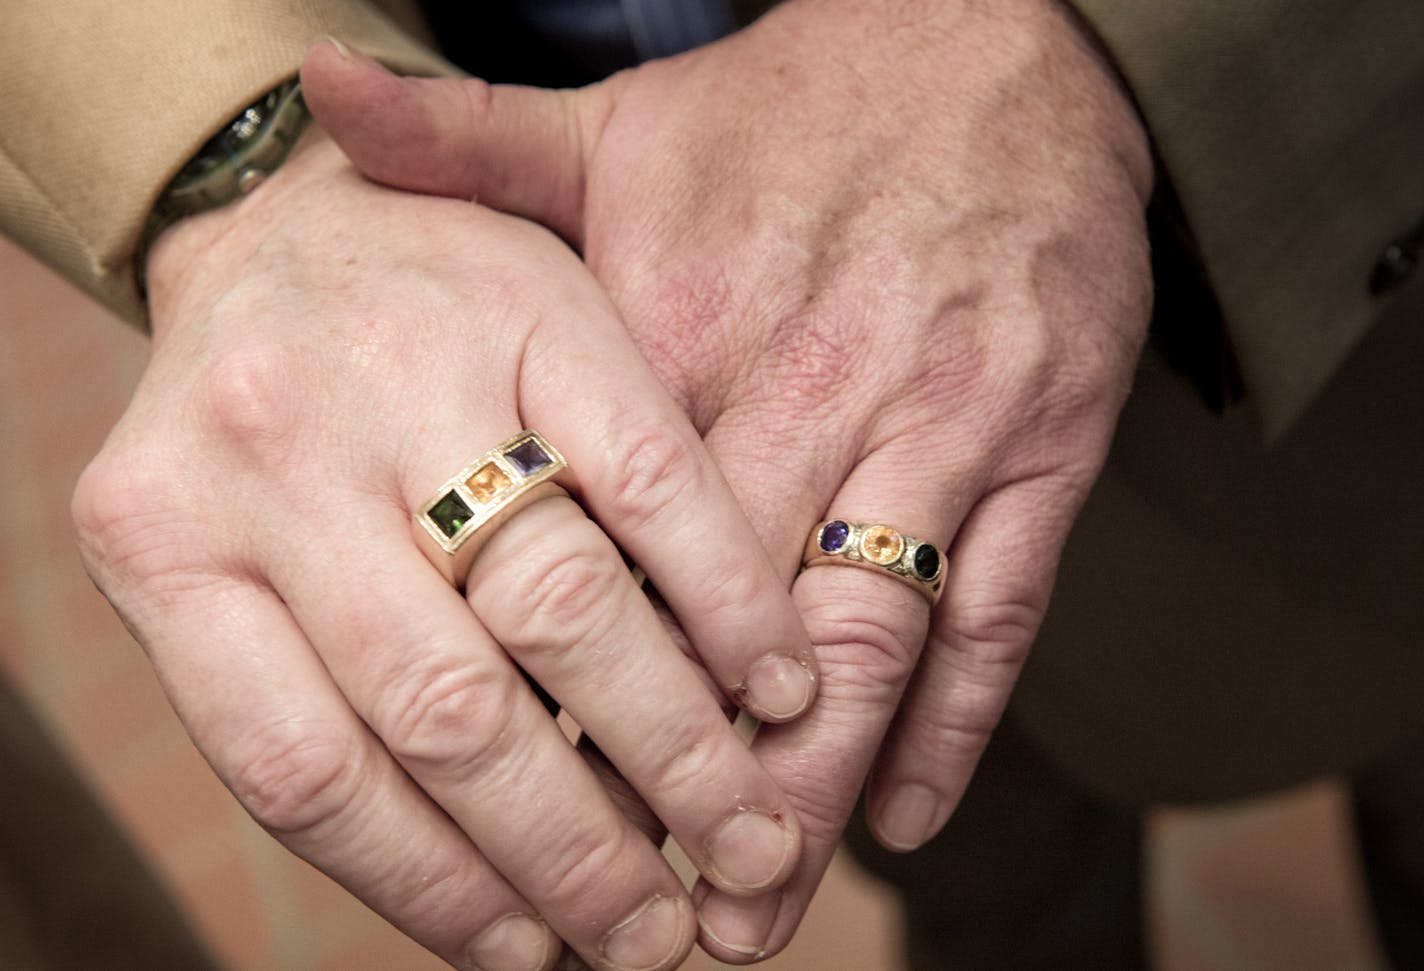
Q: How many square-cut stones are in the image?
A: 3